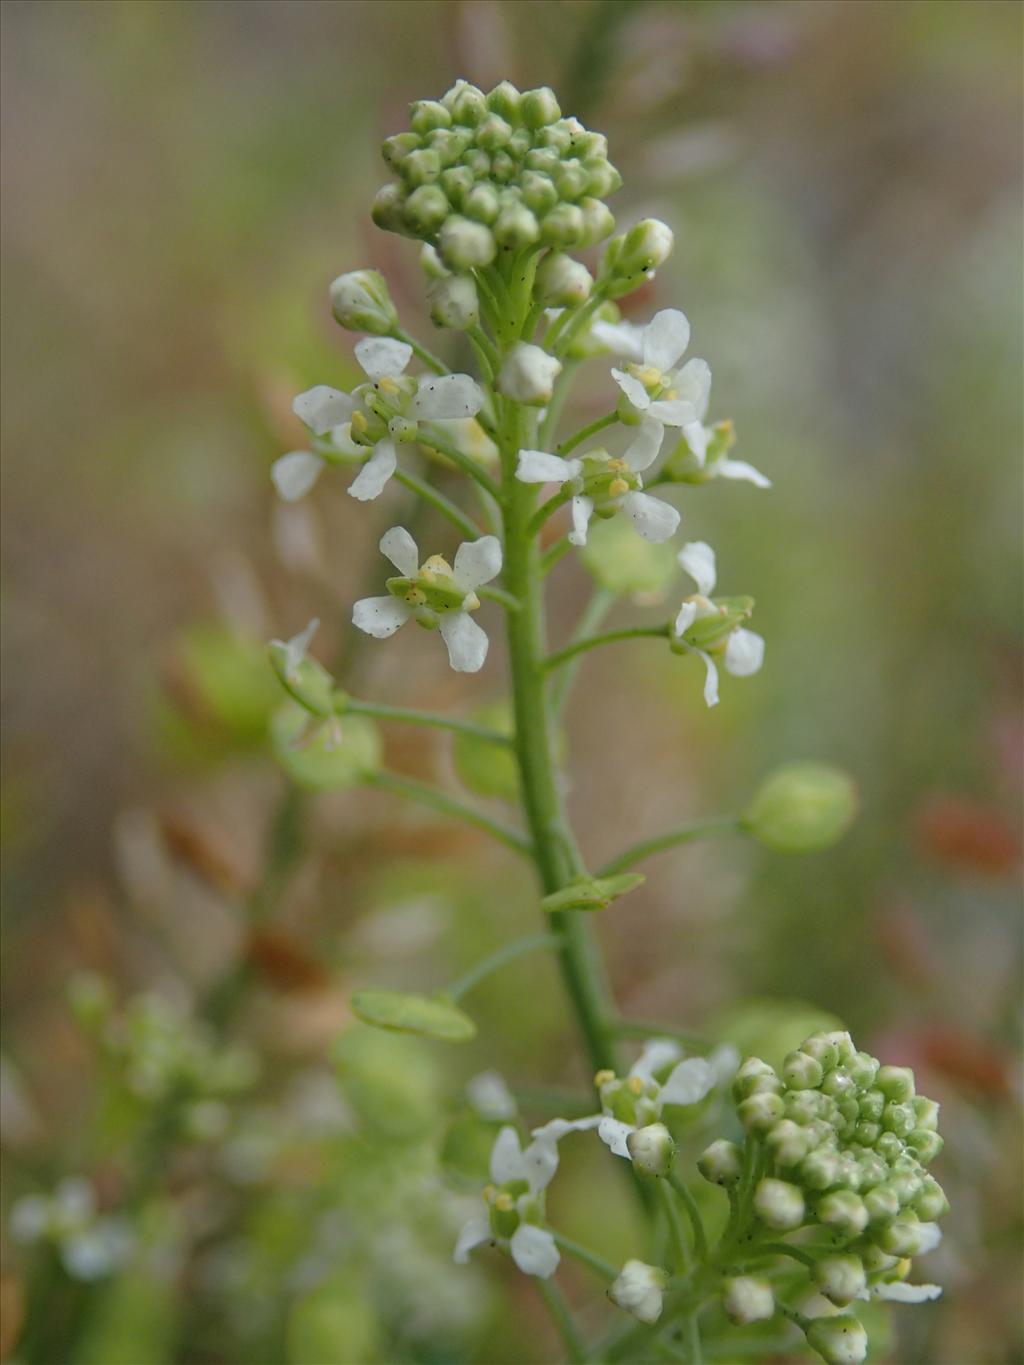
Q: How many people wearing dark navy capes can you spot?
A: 0